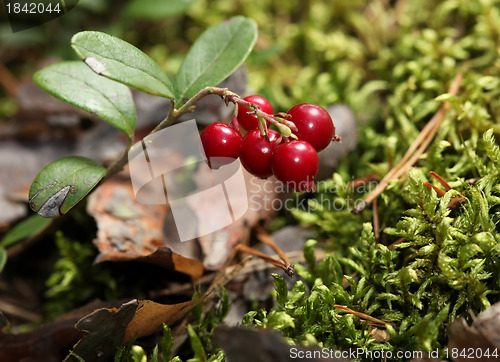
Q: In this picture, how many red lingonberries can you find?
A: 5